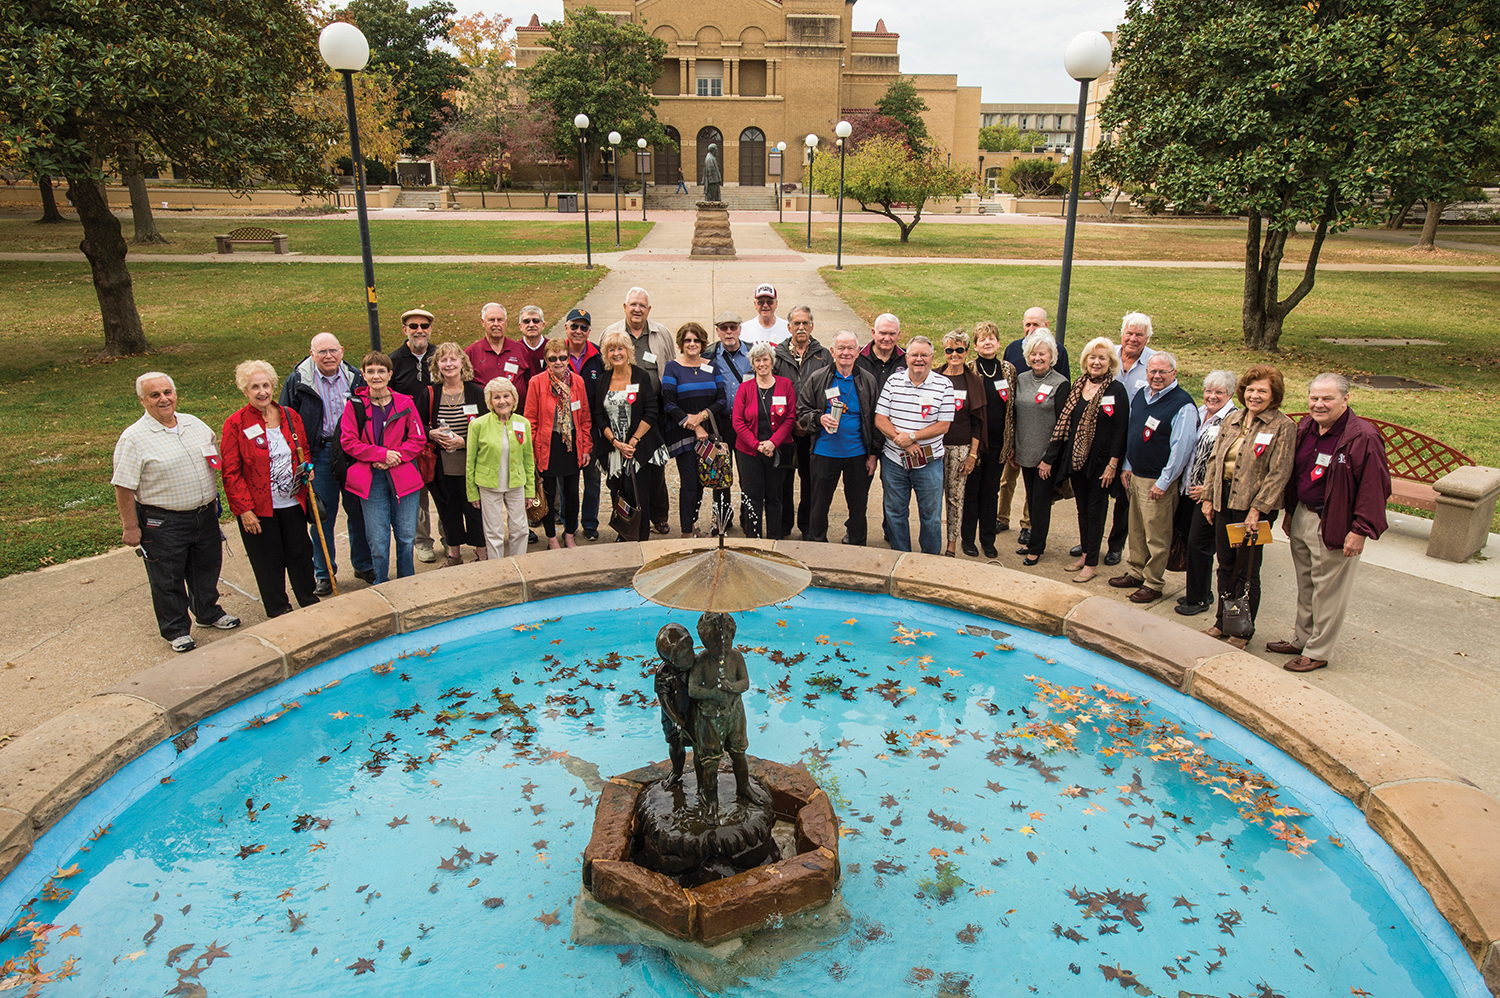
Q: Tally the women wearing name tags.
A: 13